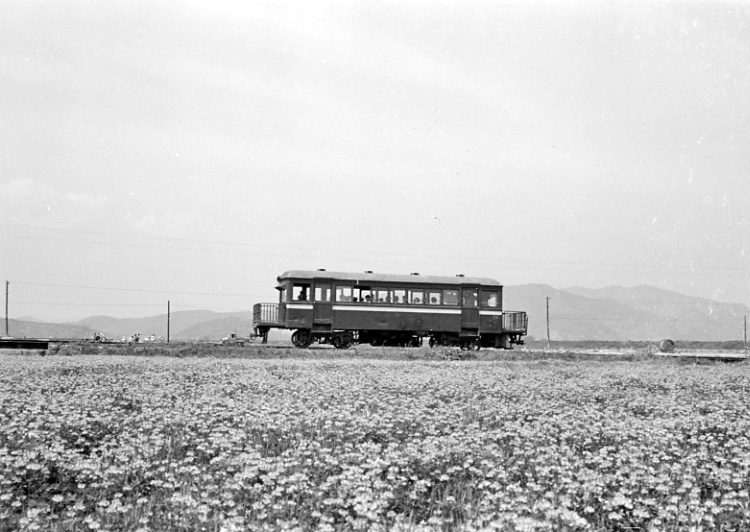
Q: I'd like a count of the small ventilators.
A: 4